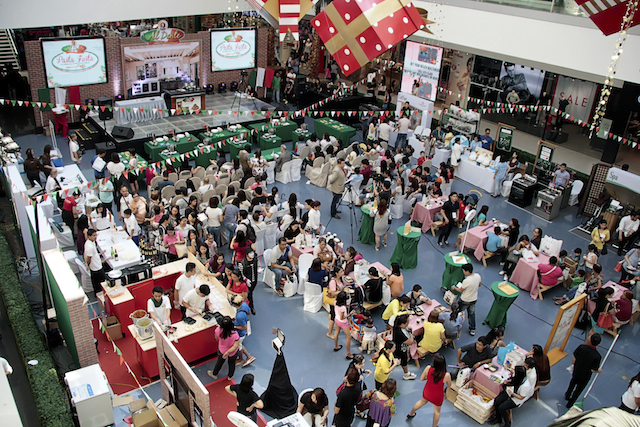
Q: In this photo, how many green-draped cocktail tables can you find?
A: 4